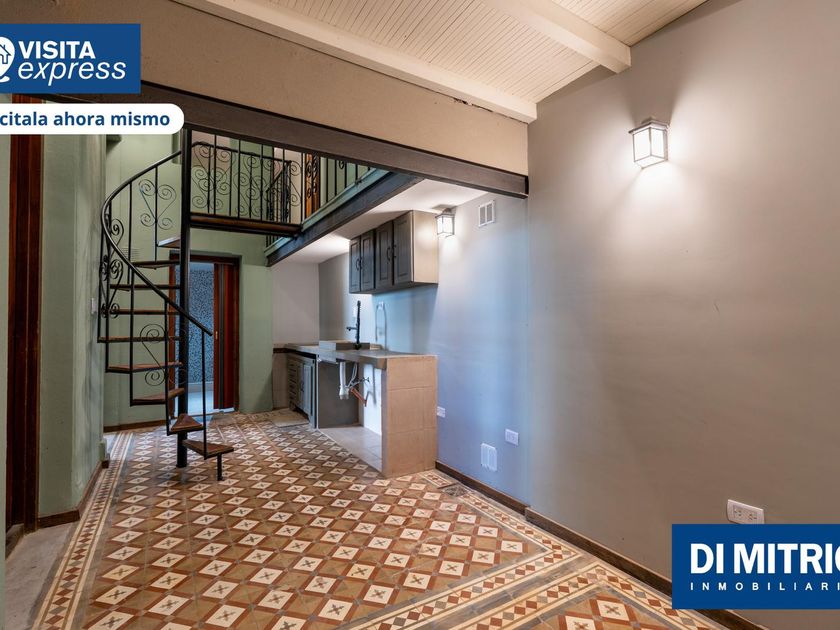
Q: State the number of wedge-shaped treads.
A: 9